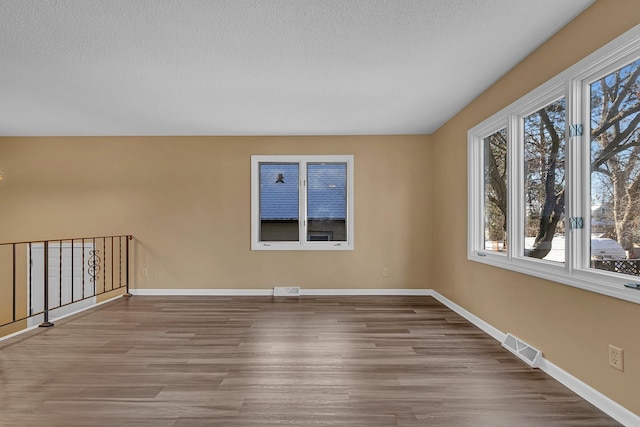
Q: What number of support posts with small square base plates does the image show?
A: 2